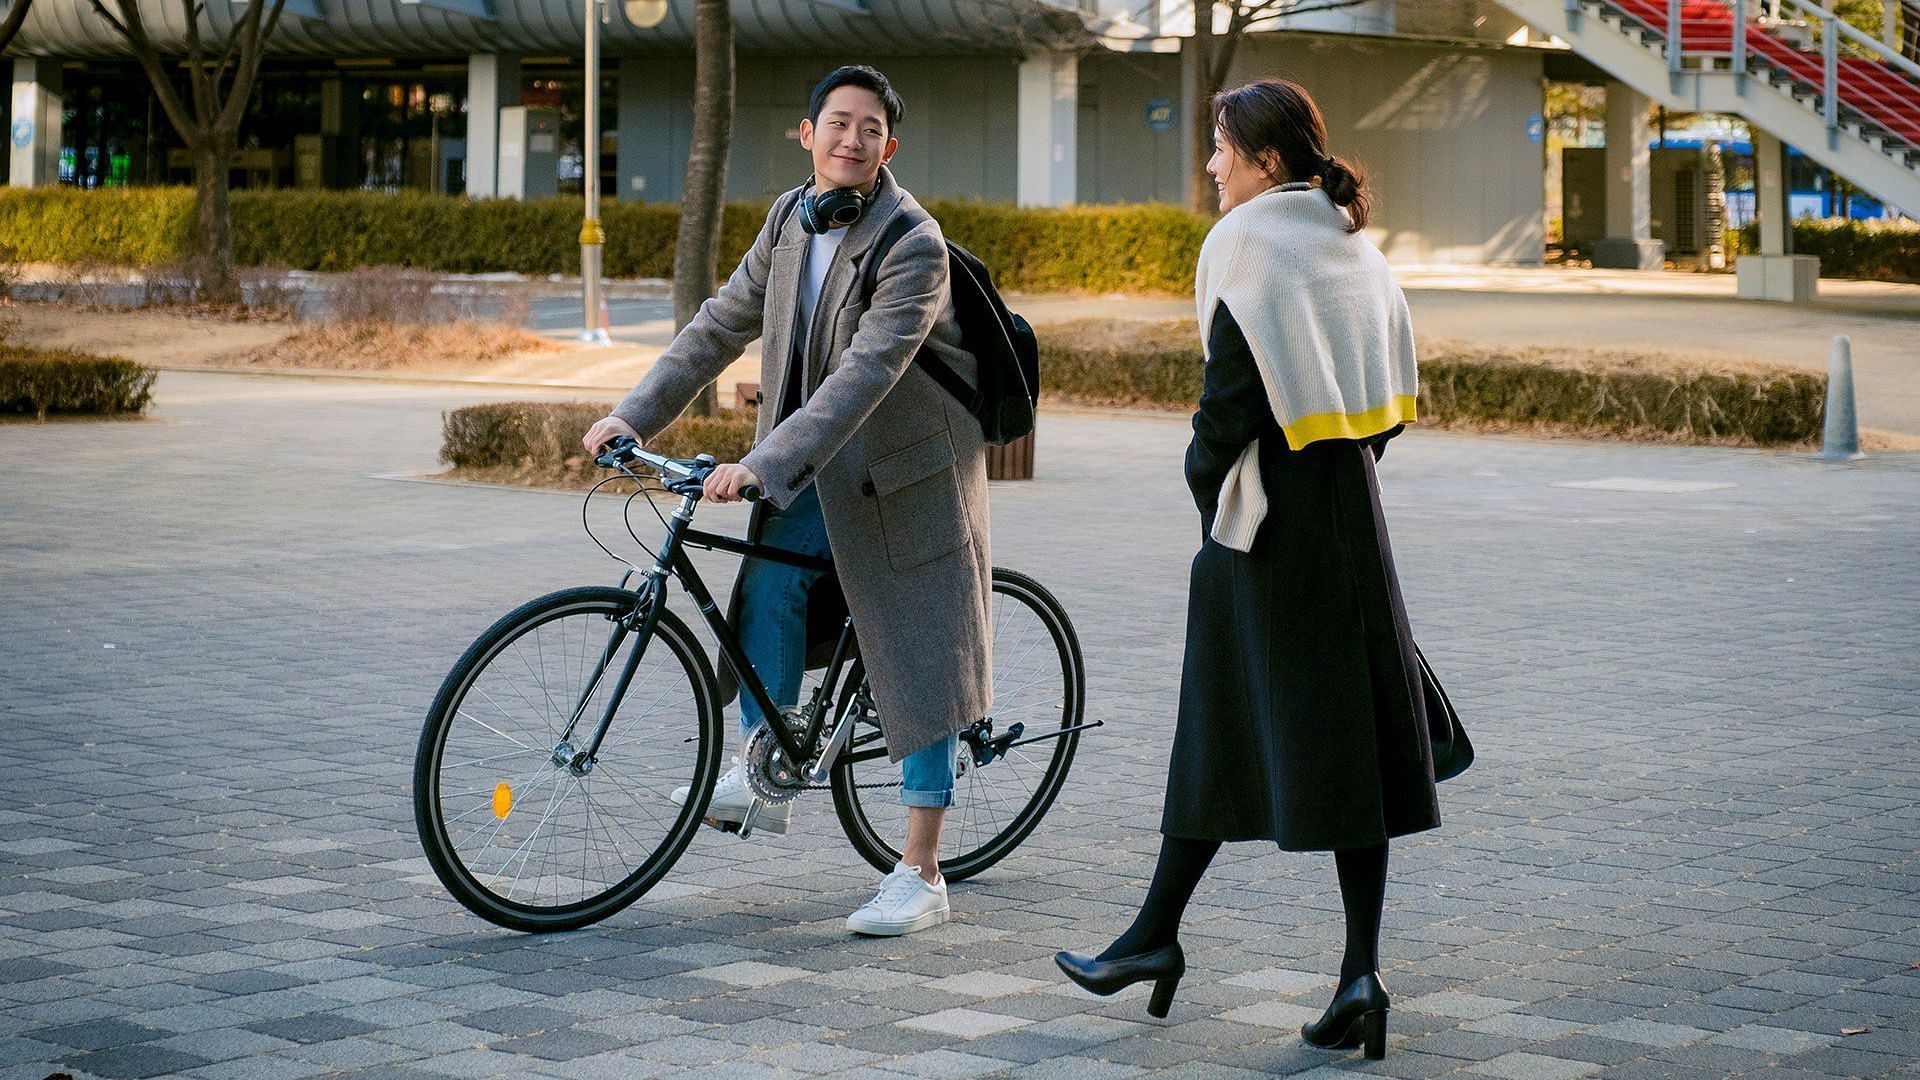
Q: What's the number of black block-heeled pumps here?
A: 2